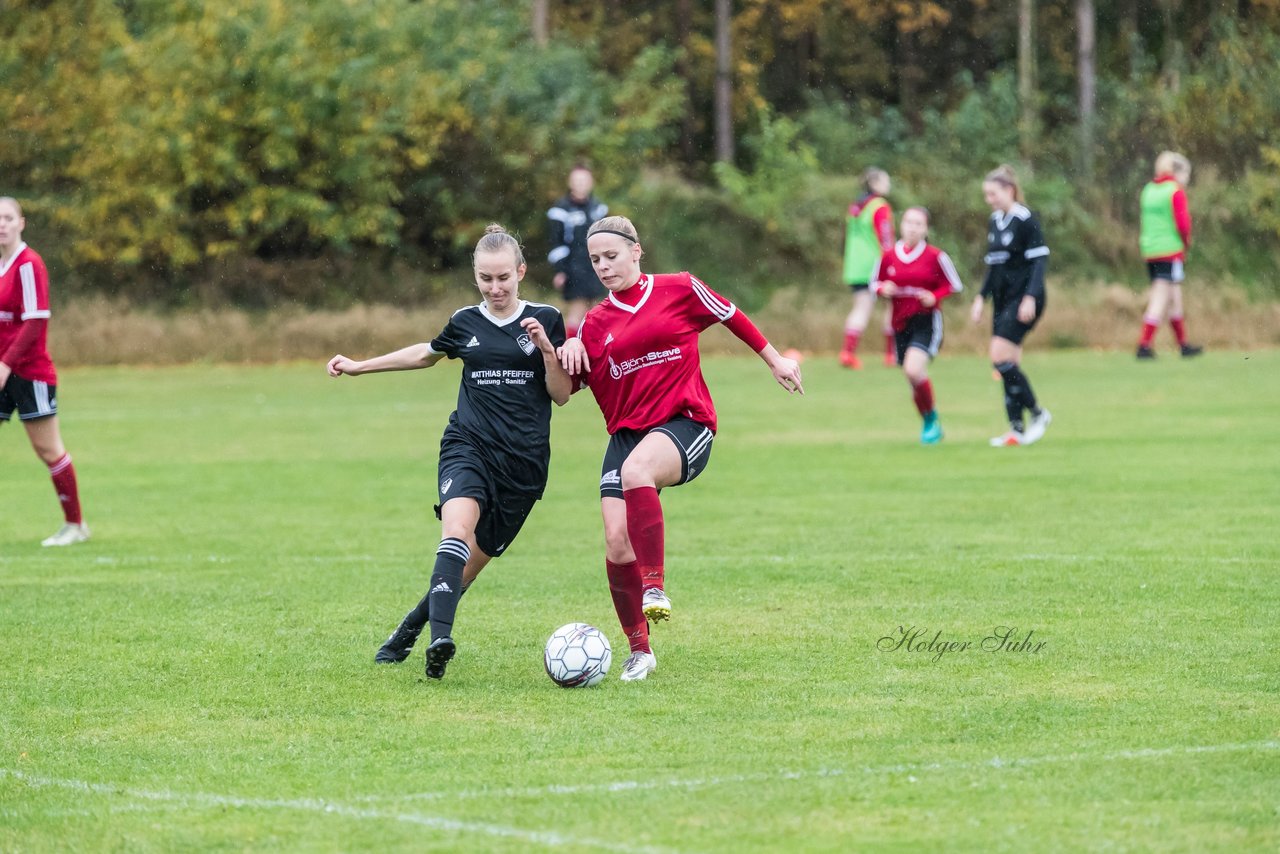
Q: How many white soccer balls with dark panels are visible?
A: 1